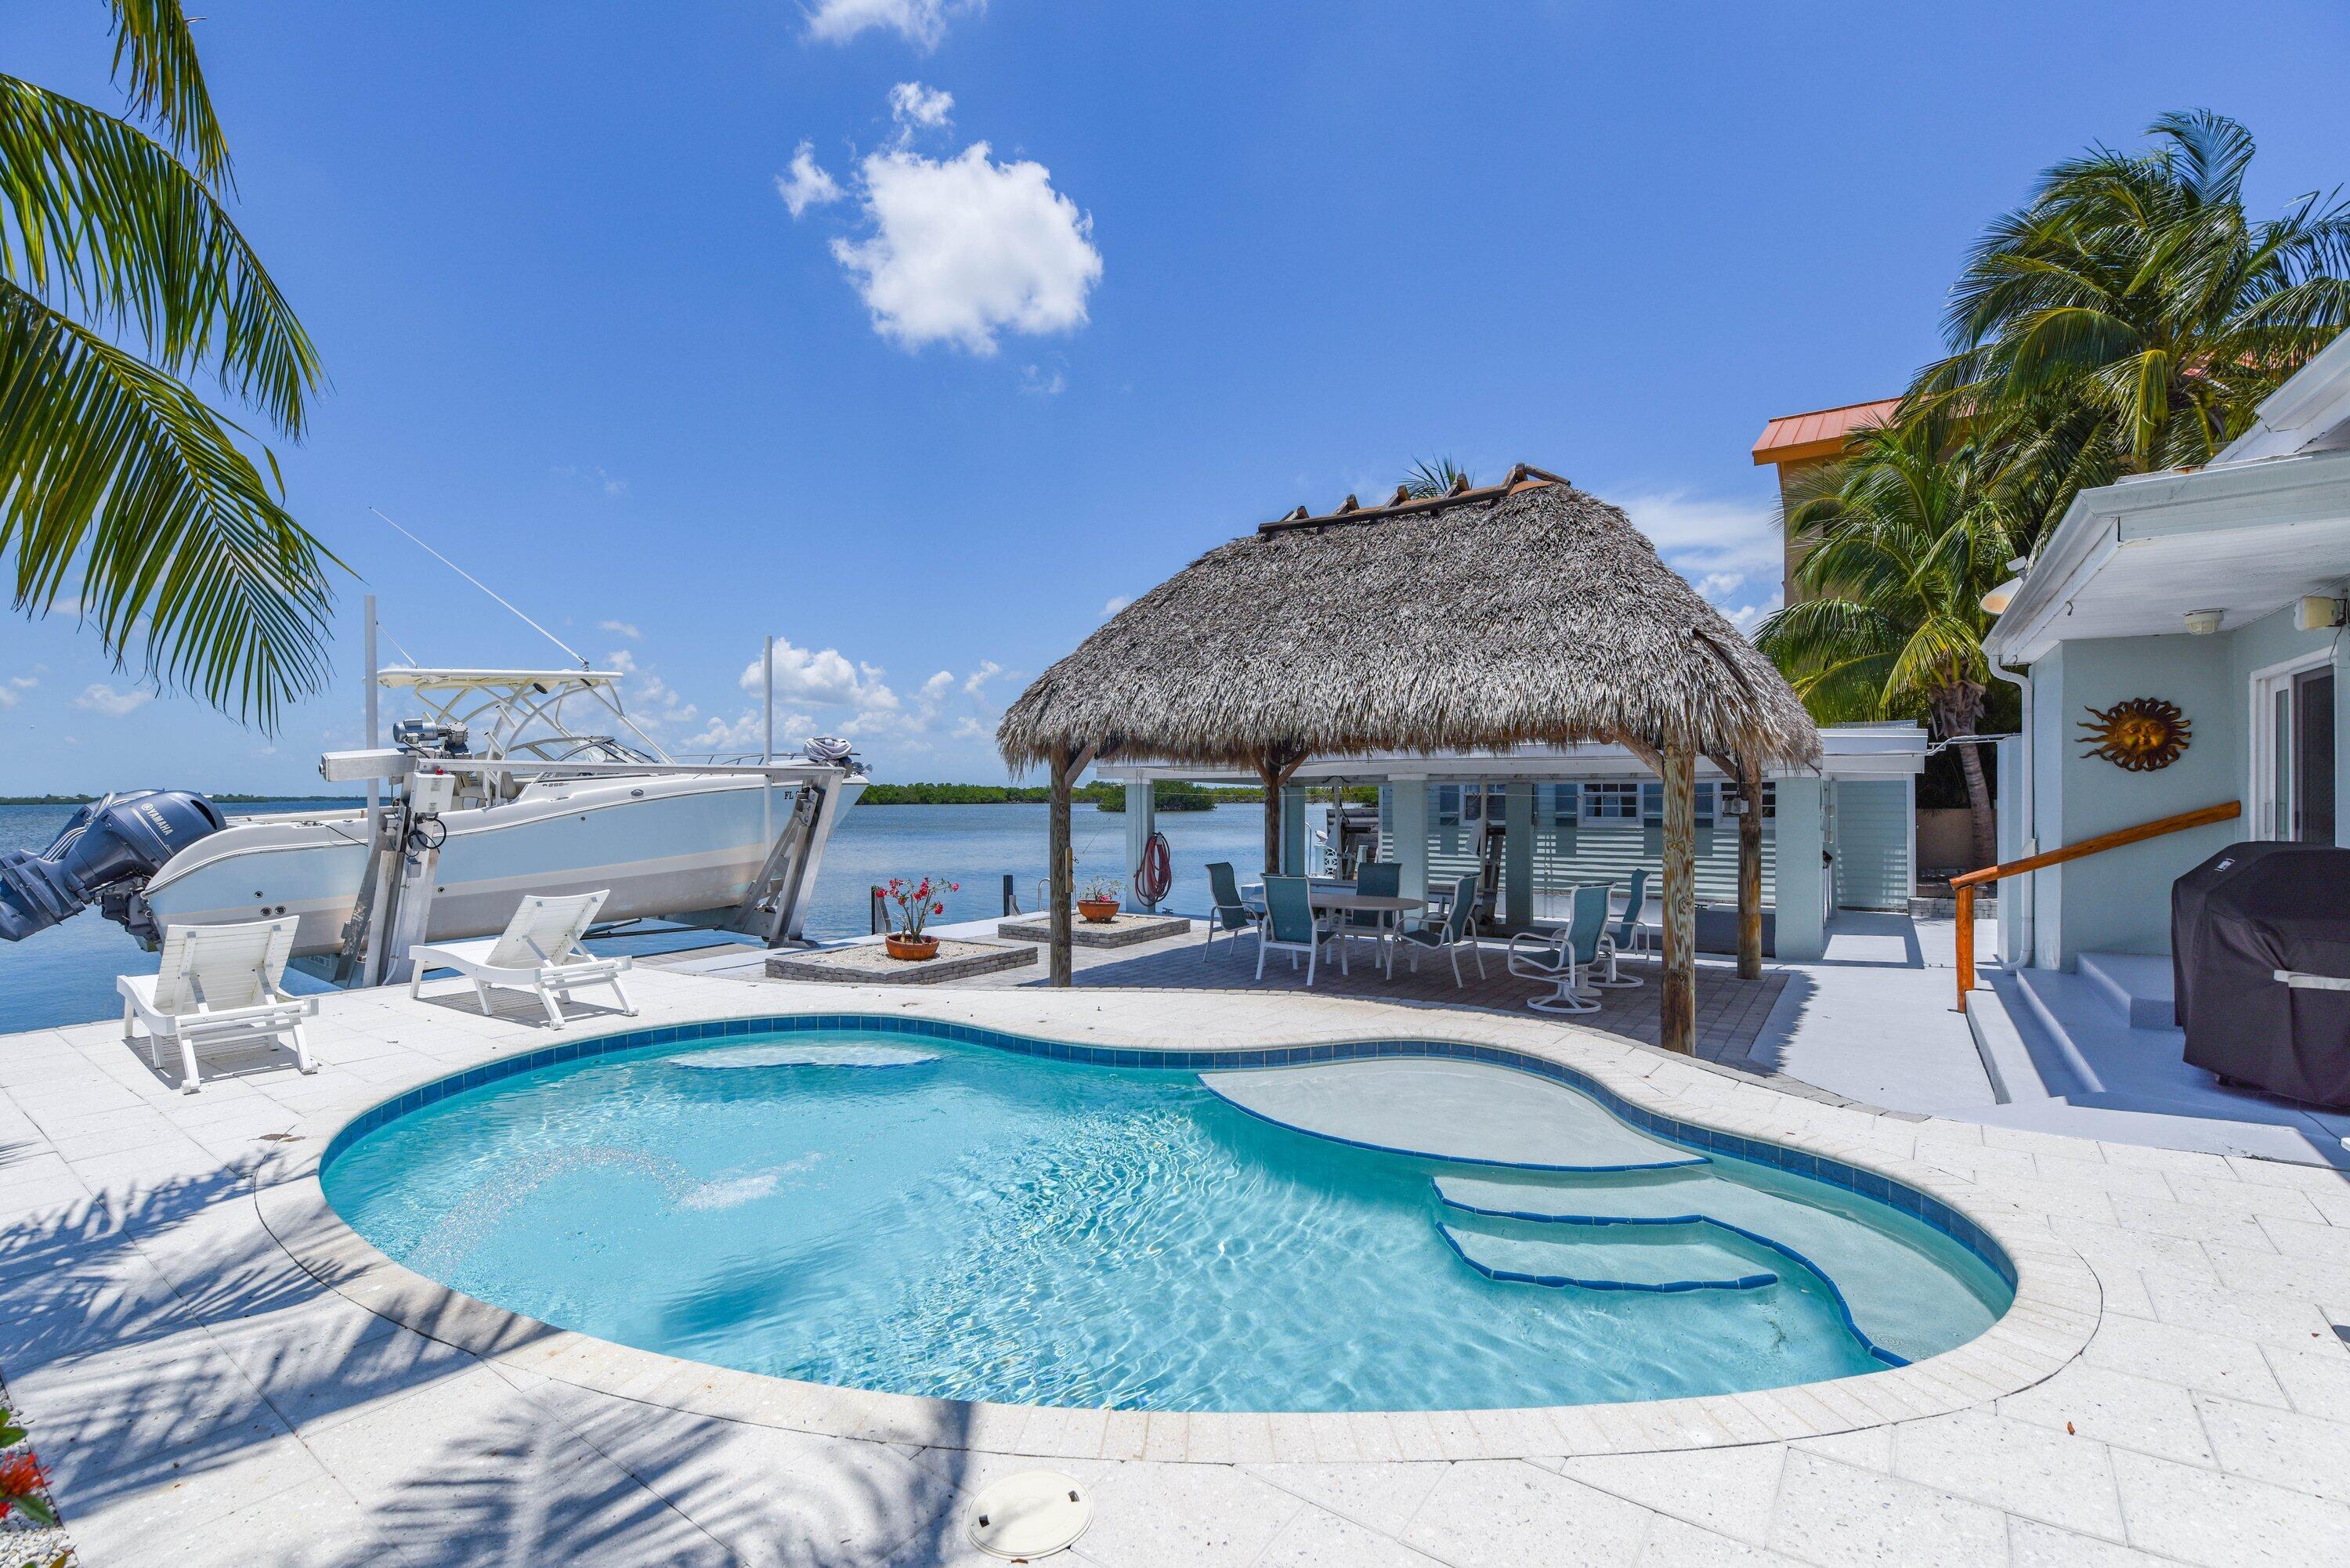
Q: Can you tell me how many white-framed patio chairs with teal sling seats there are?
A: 6